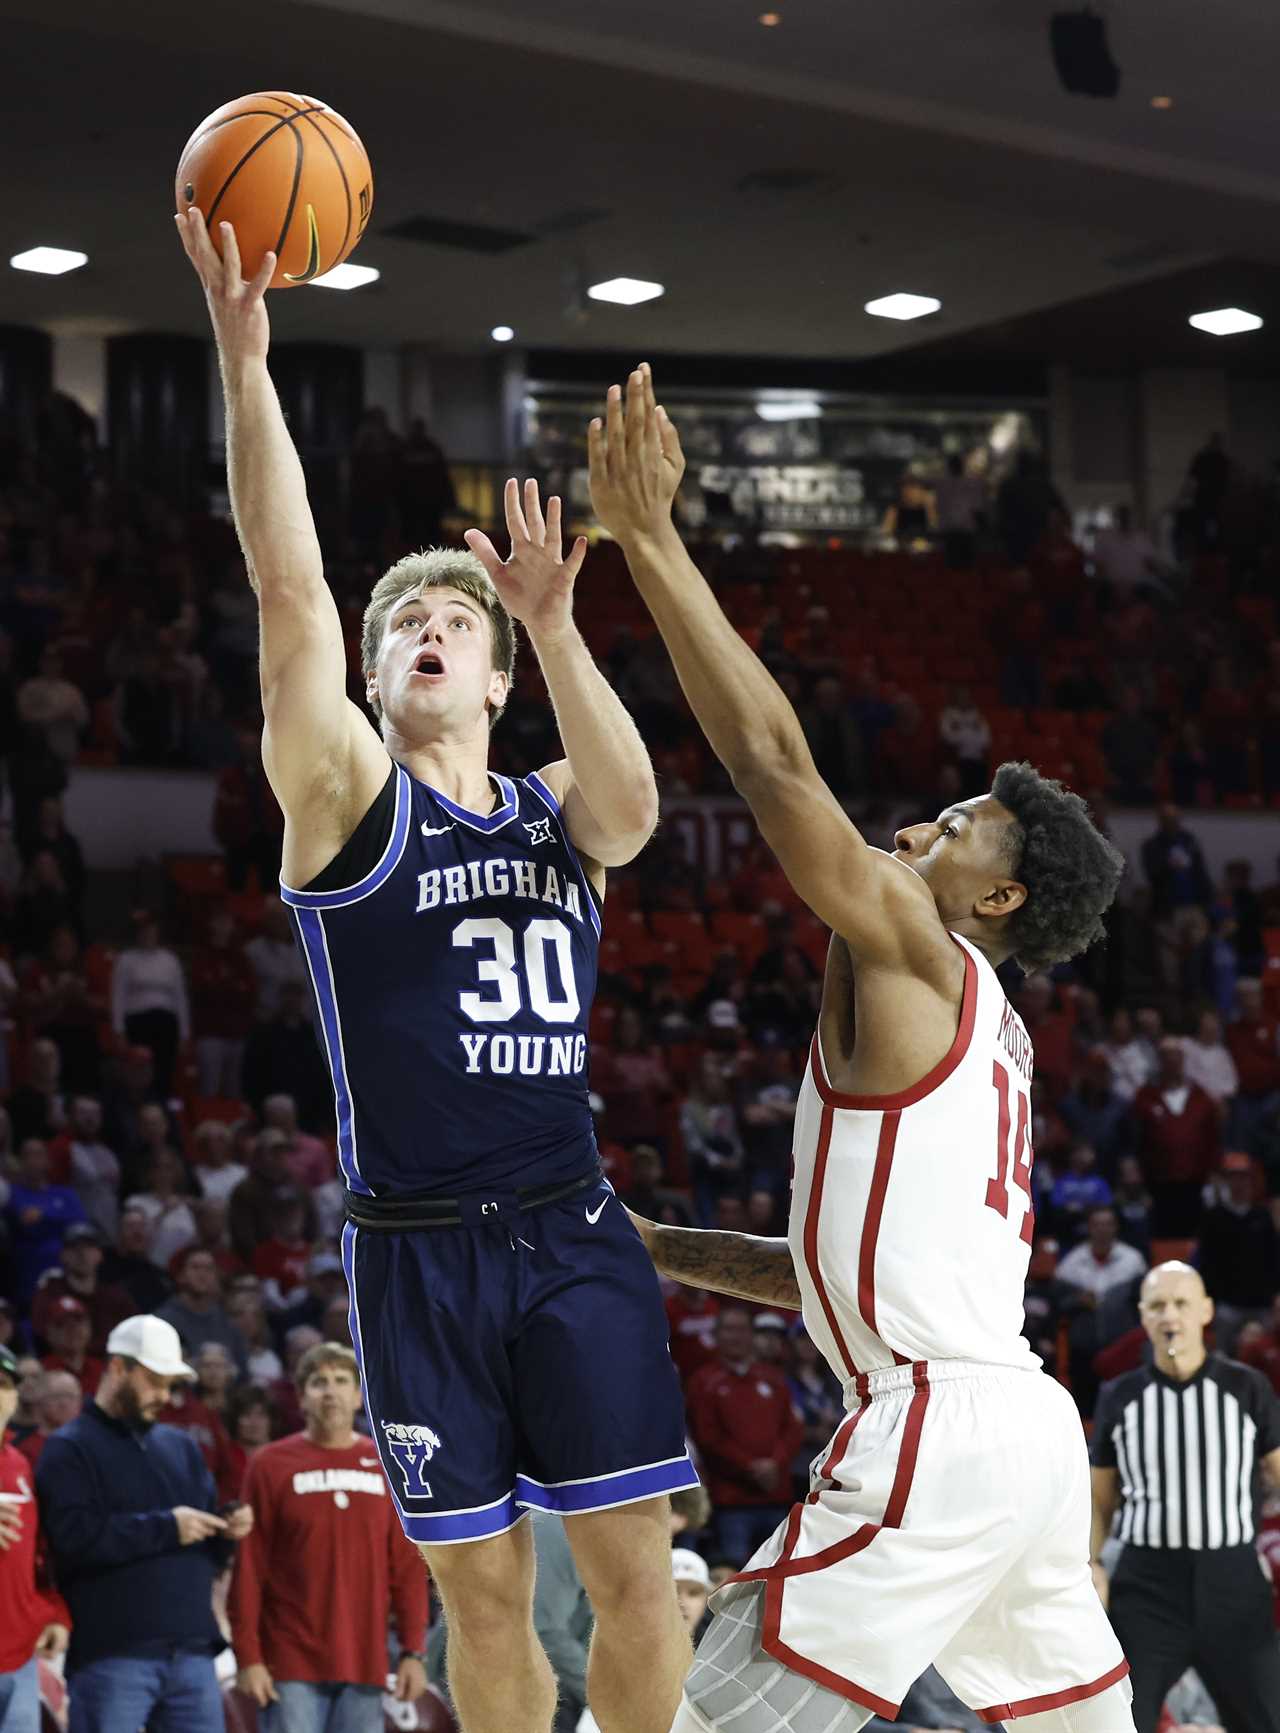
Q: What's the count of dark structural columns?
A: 3